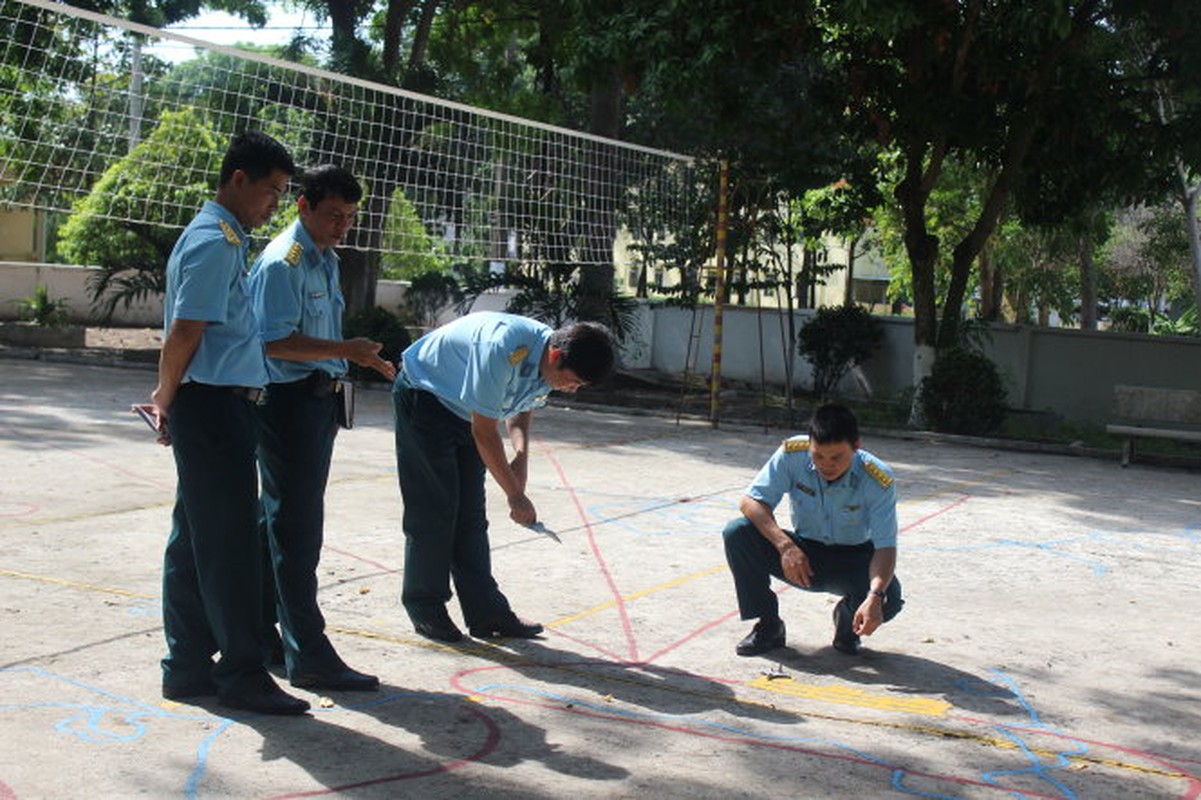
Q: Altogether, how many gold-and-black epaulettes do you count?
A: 5